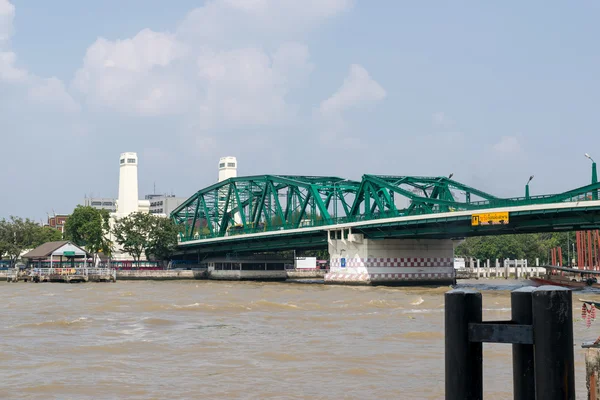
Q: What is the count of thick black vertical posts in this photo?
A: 3